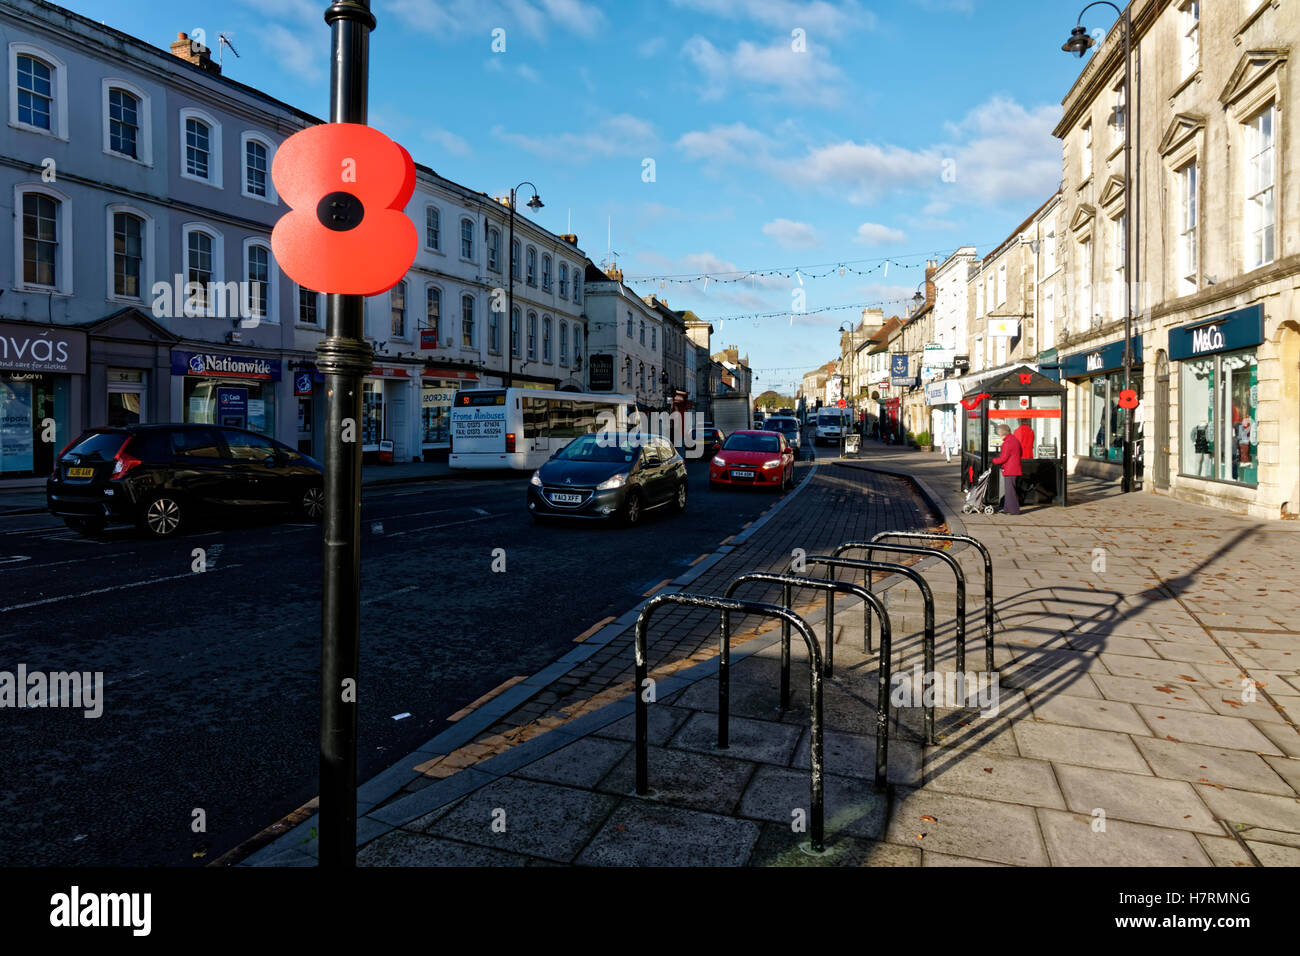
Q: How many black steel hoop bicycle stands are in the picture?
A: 5